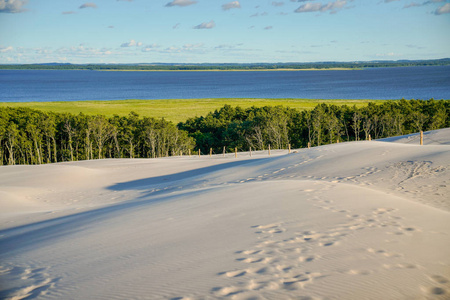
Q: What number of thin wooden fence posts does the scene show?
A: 13